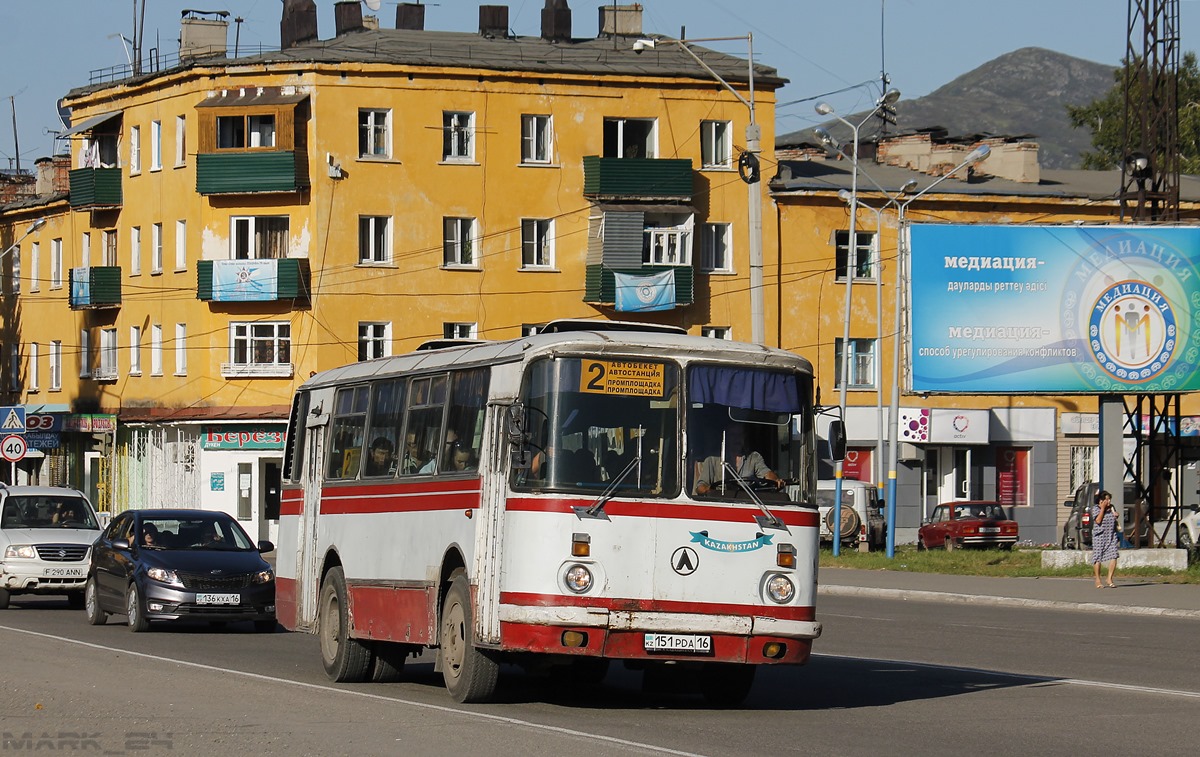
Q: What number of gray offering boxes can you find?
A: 0